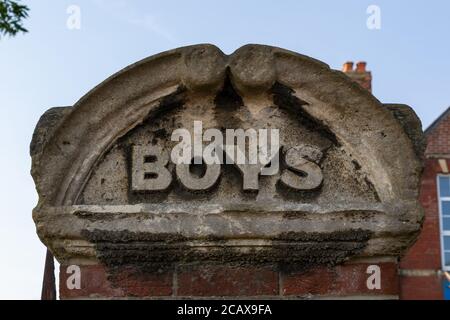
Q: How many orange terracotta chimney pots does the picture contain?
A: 2